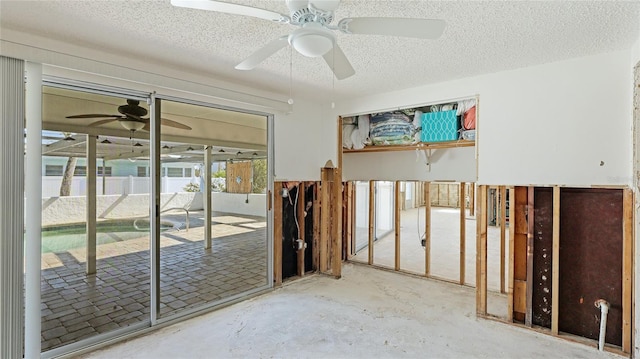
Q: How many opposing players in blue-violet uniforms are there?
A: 0